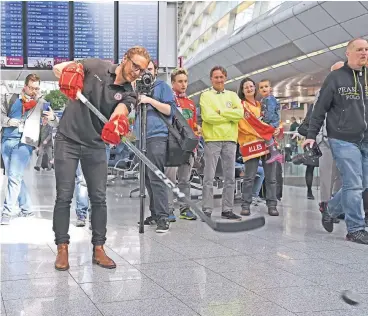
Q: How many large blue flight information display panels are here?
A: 4